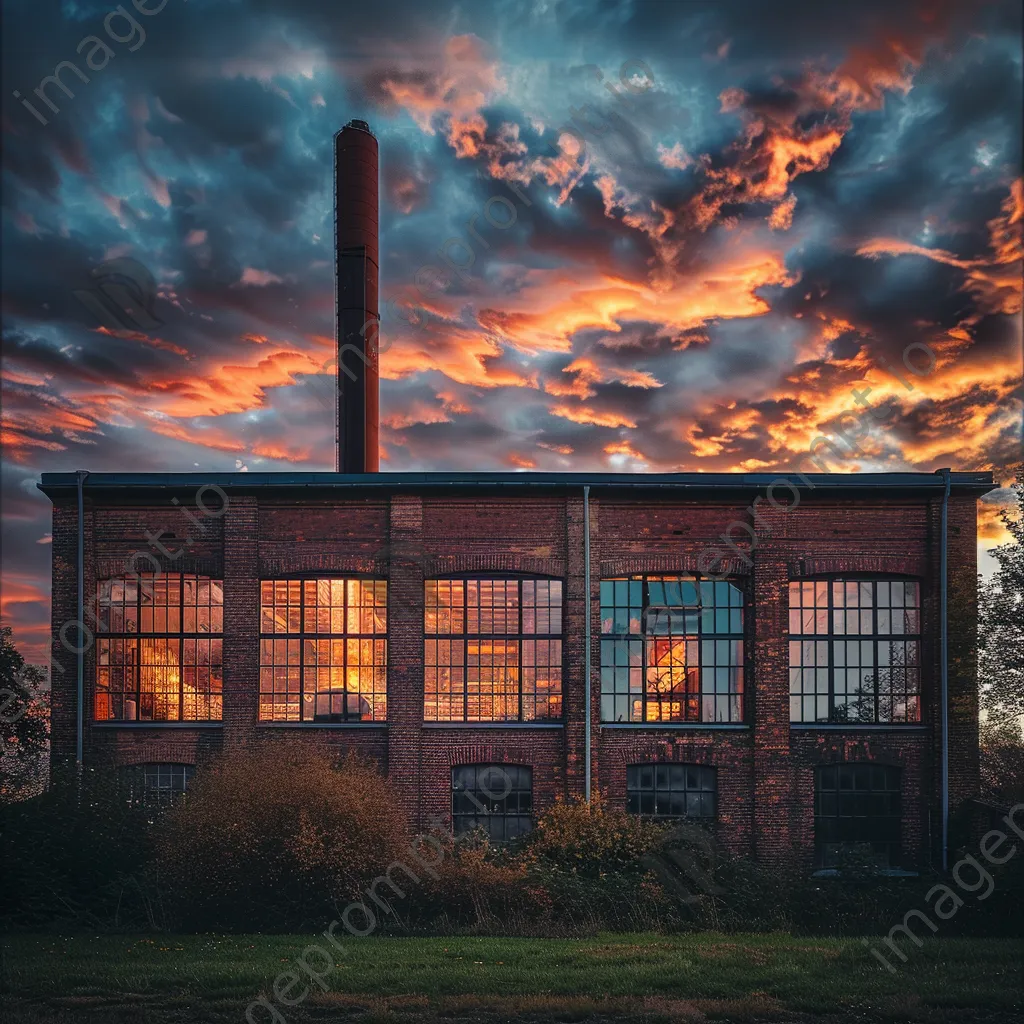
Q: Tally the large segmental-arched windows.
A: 5